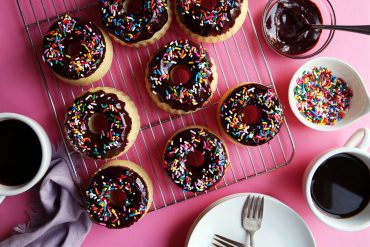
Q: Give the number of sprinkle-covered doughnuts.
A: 8